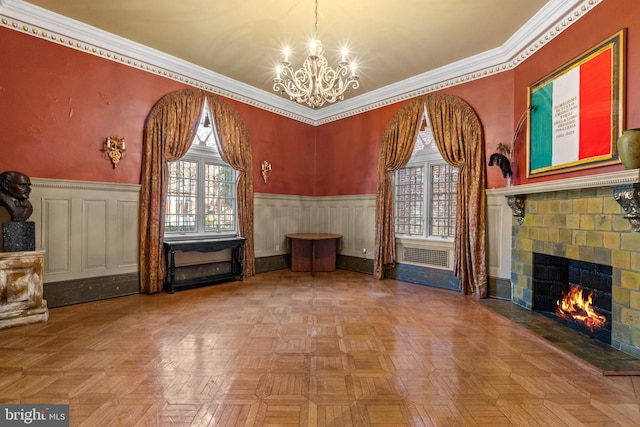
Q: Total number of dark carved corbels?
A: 2